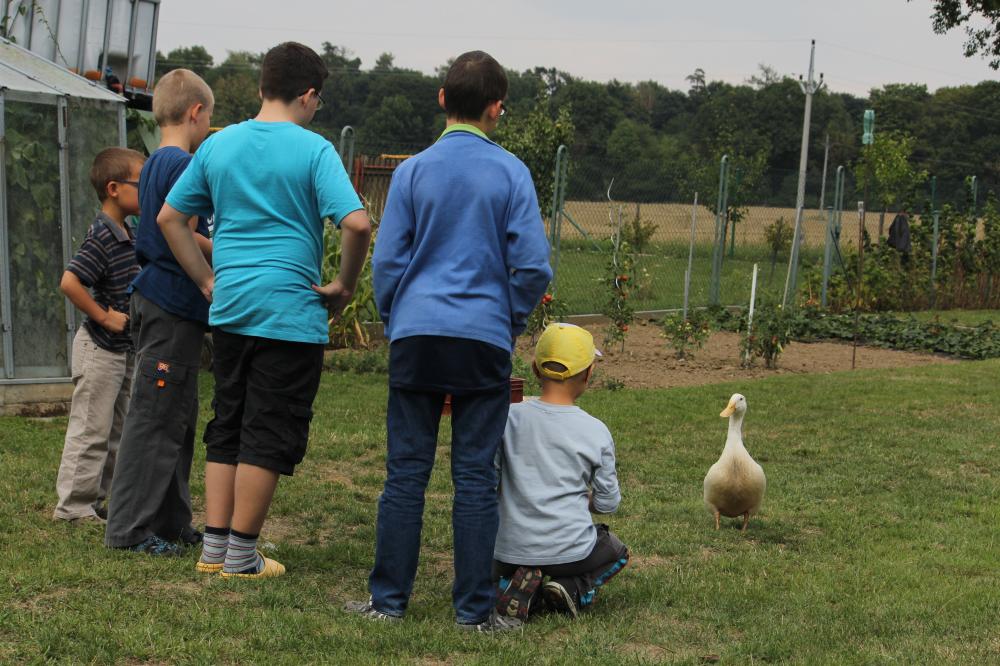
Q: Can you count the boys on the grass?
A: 5